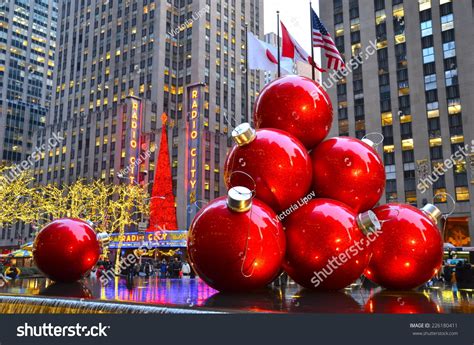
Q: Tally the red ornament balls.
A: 7